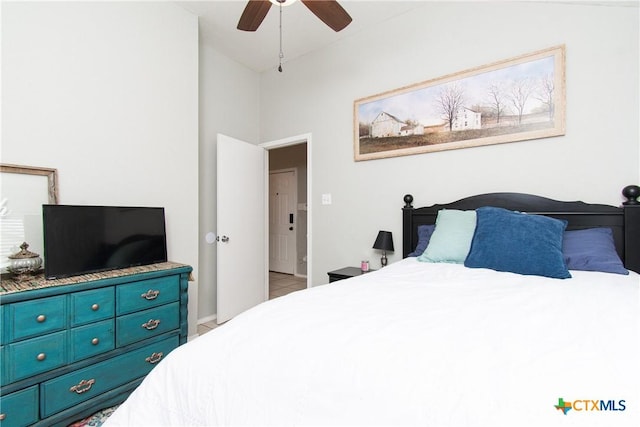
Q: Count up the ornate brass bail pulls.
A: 4